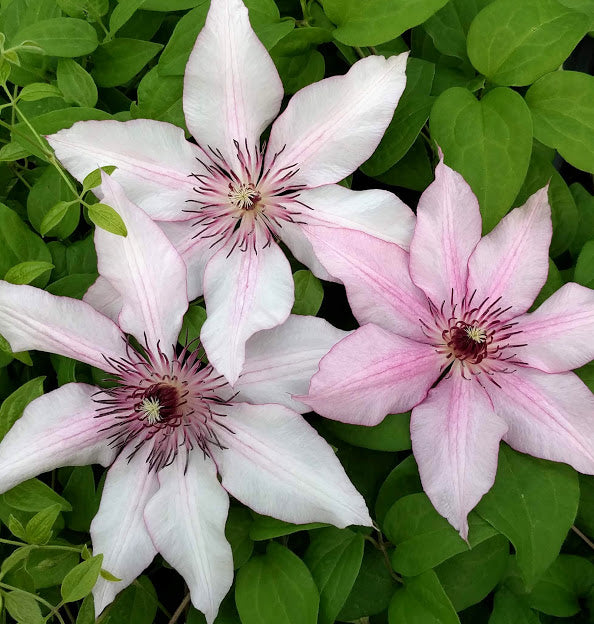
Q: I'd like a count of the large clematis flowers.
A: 3